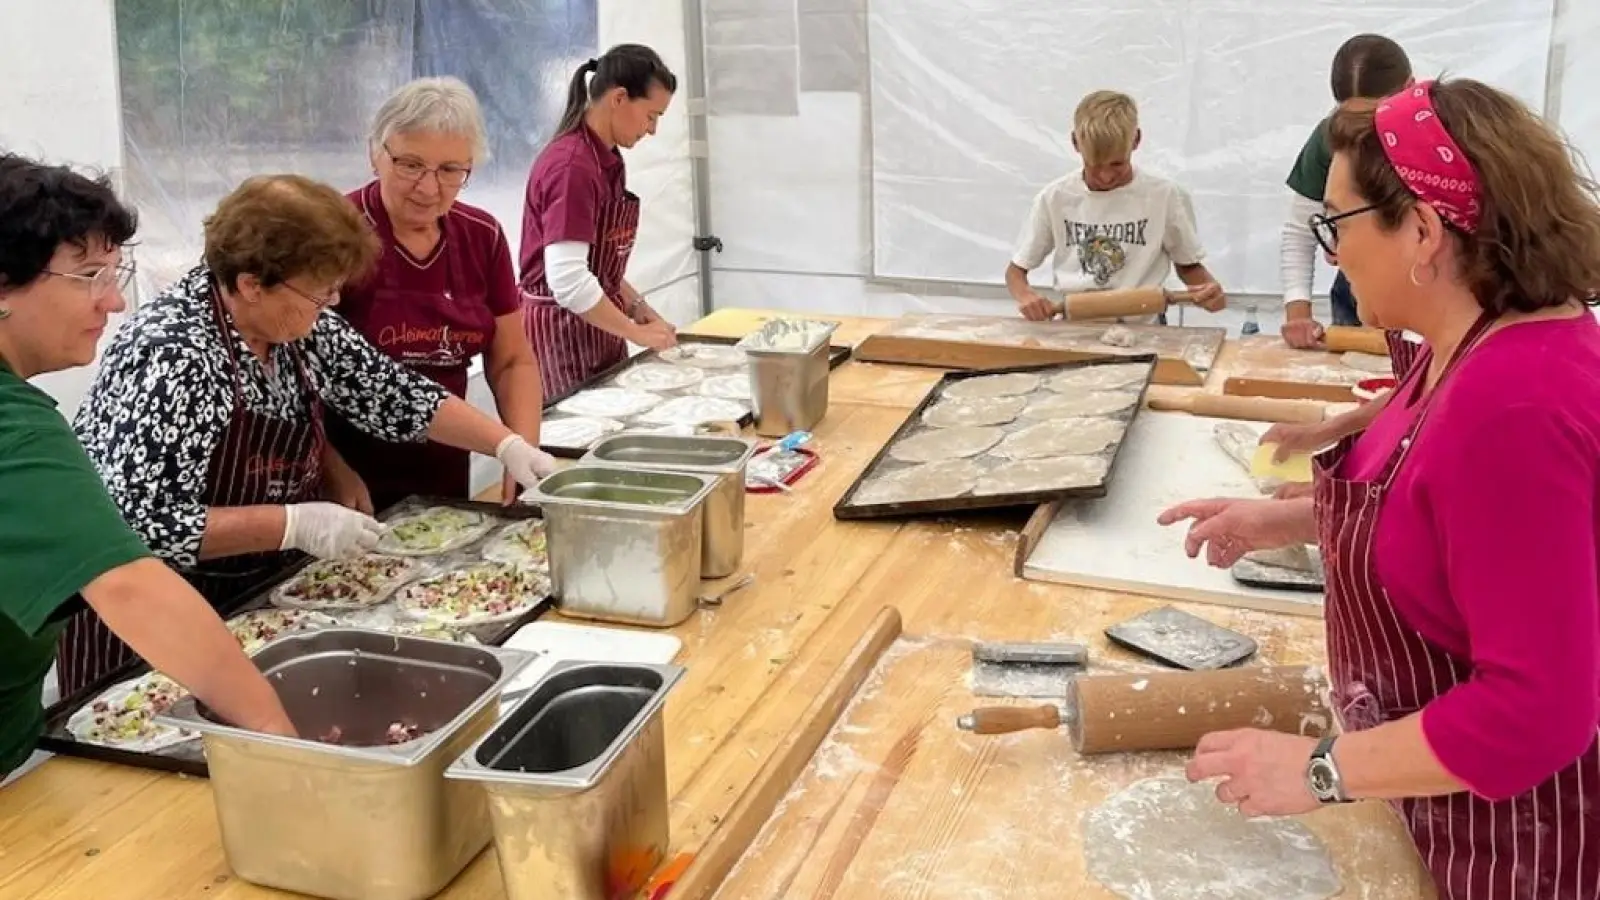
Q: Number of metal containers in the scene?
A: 5